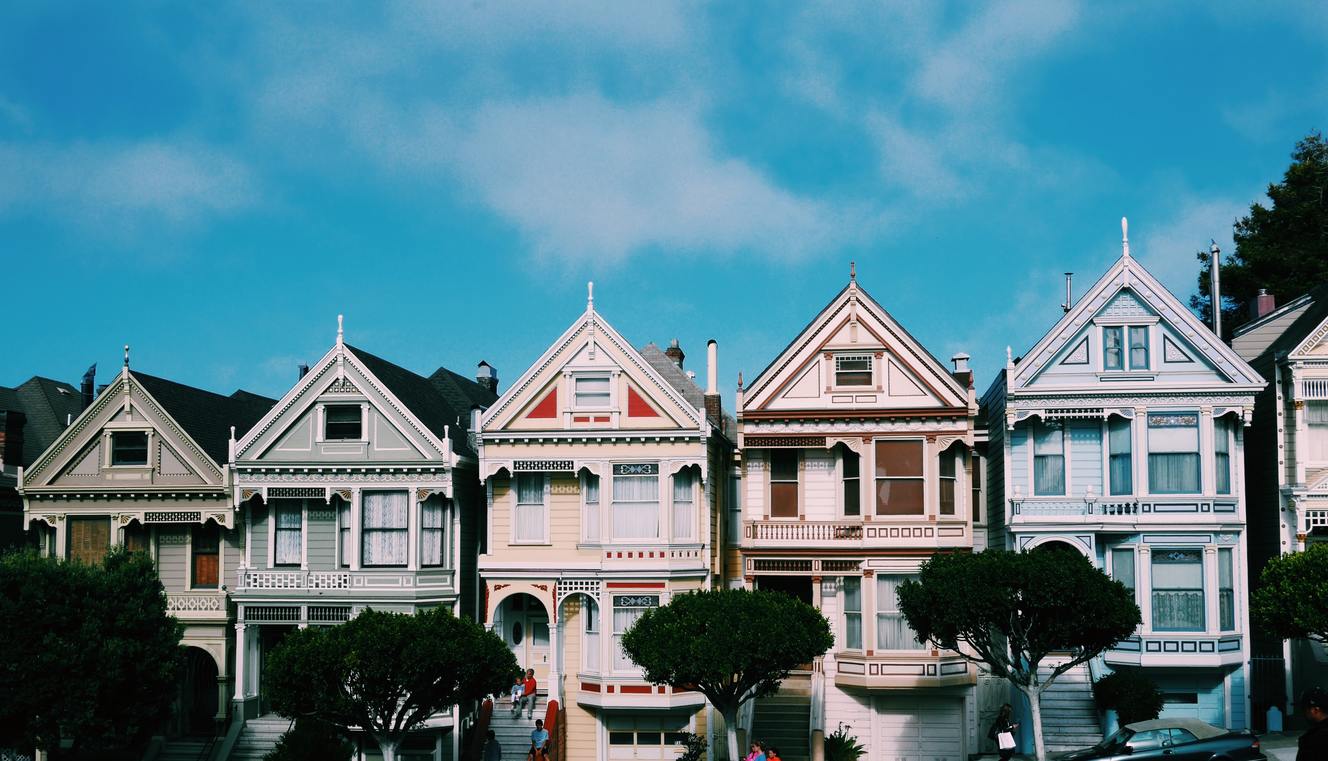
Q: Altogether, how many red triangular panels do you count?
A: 2